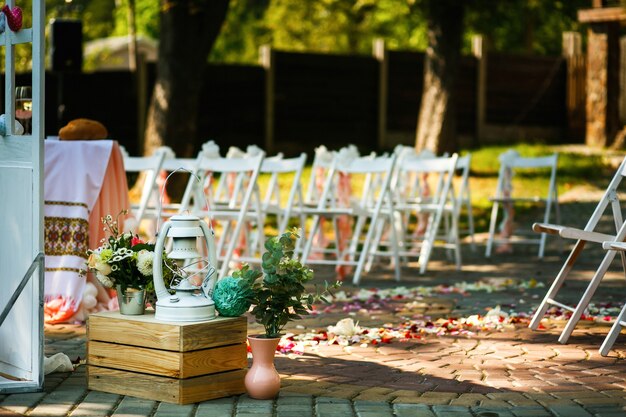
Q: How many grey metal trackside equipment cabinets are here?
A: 0